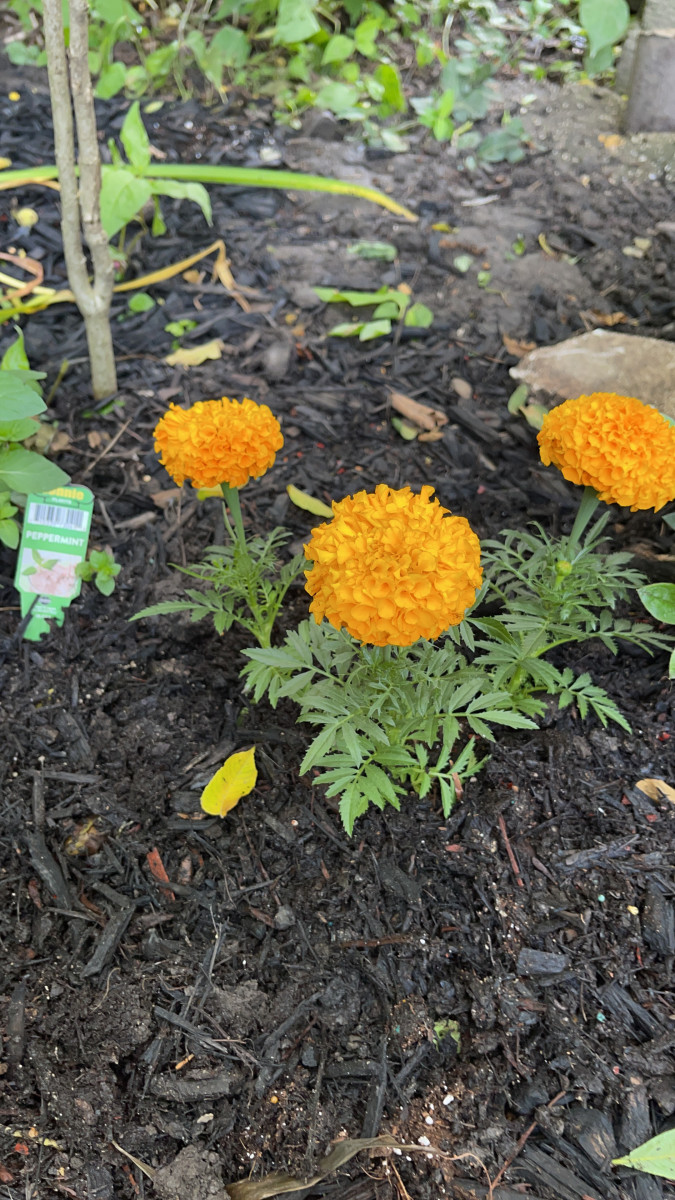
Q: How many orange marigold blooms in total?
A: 3